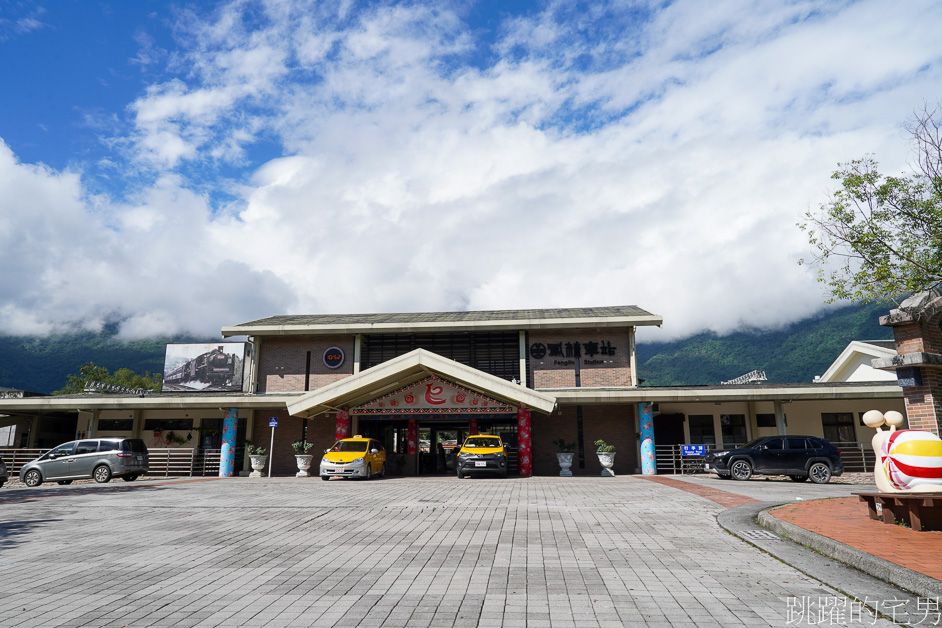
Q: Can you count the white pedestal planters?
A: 4